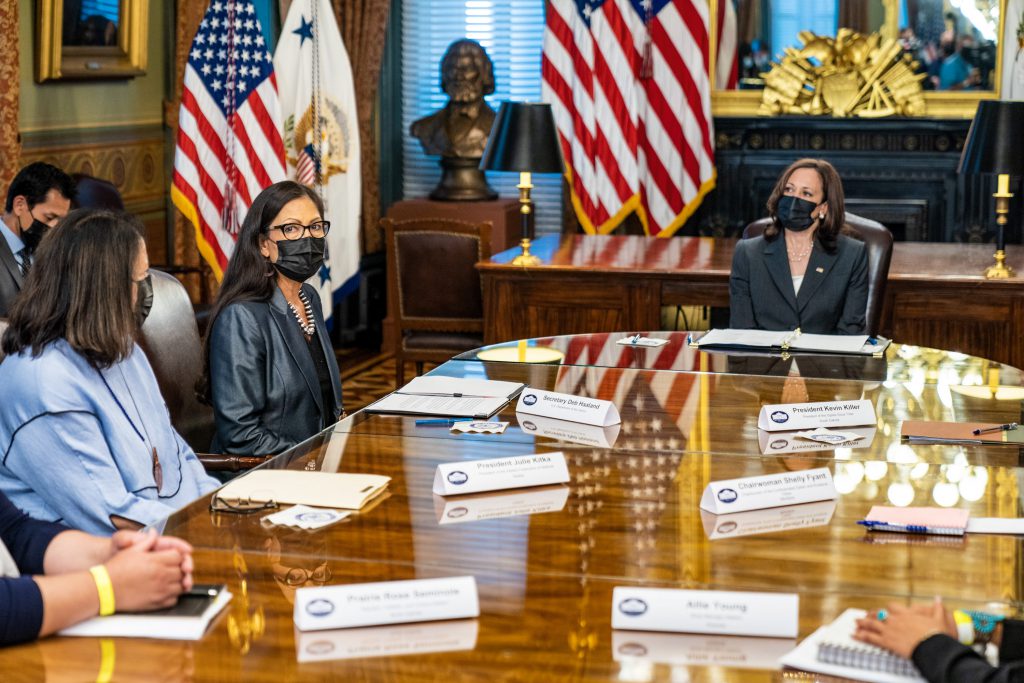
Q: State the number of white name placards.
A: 6